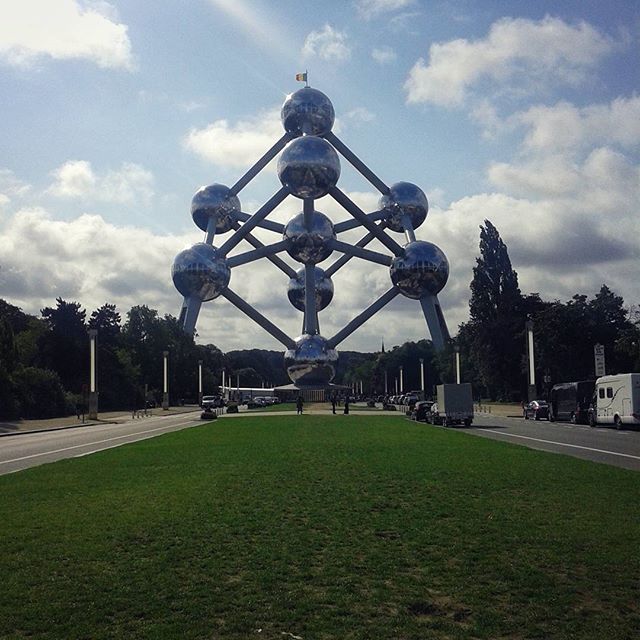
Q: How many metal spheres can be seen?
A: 9